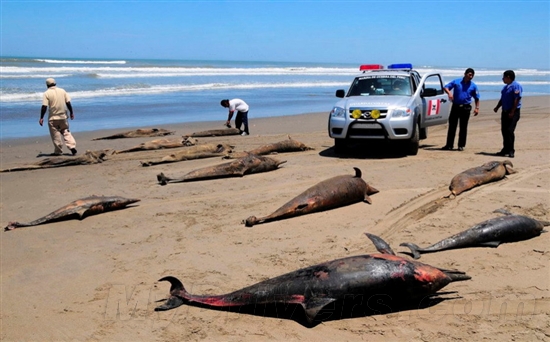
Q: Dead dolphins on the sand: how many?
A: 12